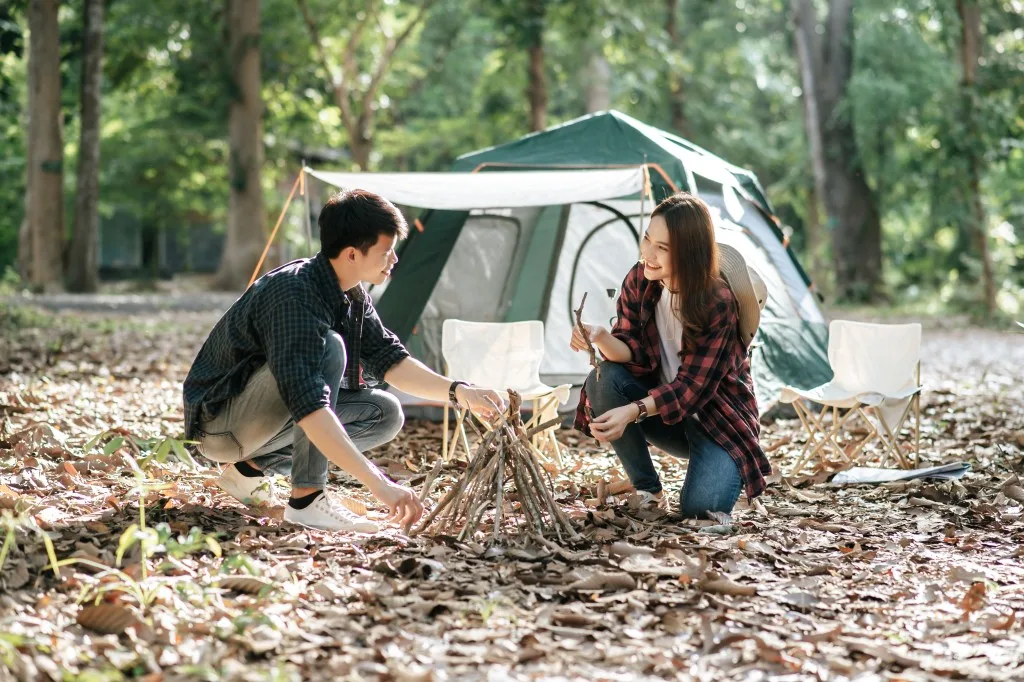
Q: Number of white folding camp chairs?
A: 2